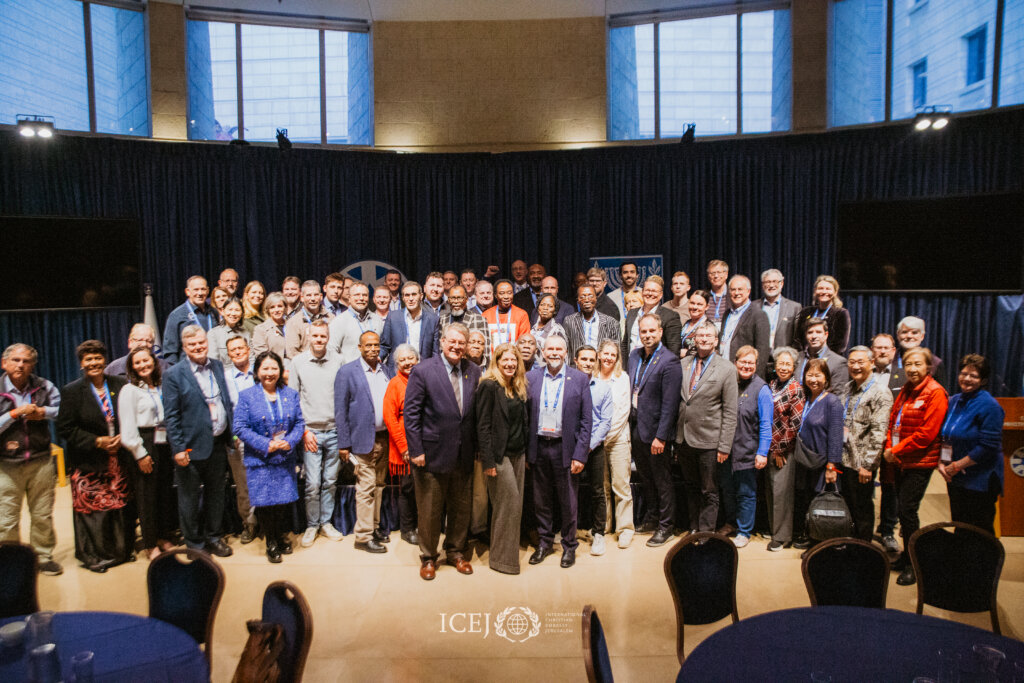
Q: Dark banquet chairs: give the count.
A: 7